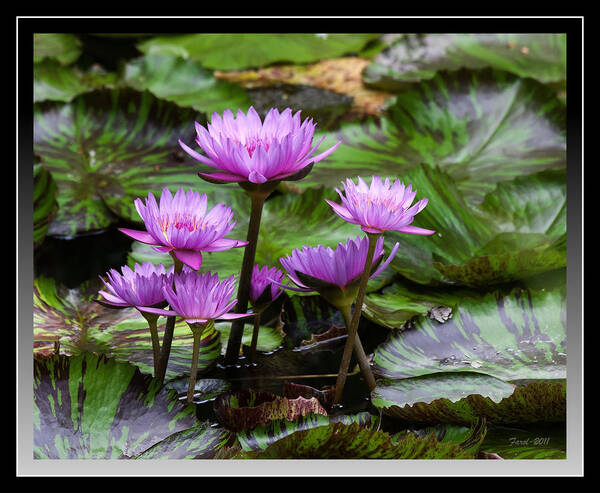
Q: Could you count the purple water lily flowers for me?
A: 7